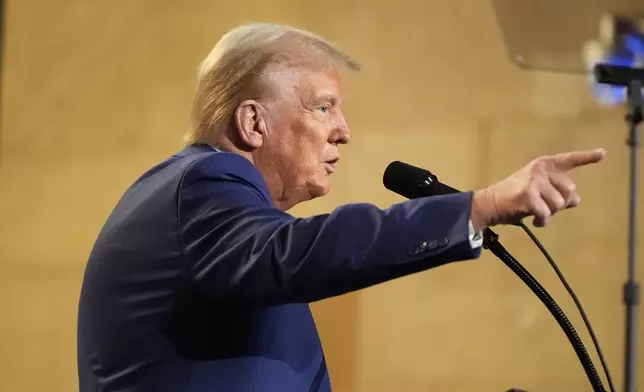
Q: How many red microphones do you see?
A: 0